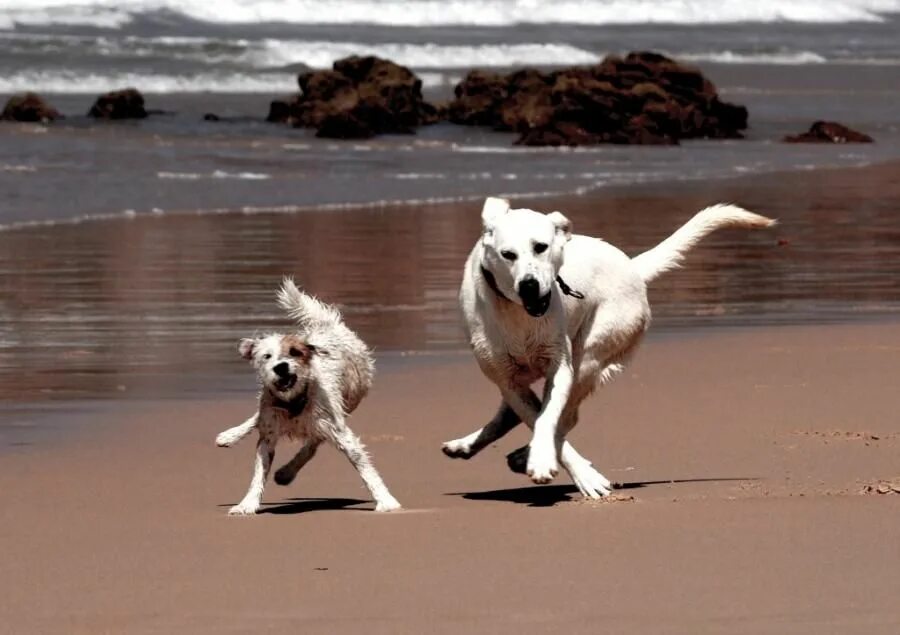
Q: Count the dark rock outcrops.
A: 5